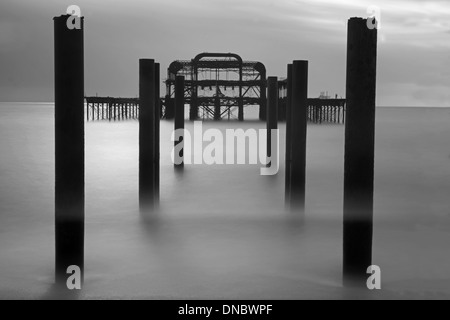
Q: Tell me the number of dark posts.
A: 8